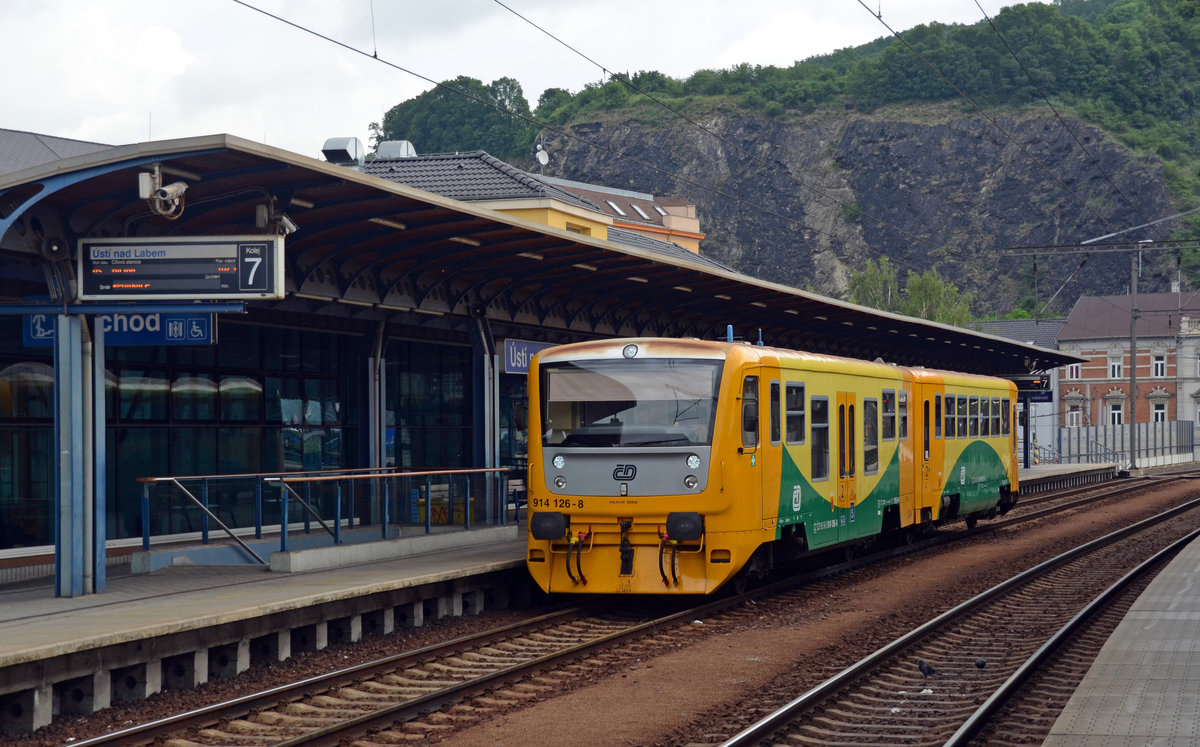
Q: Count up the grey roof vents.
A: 2